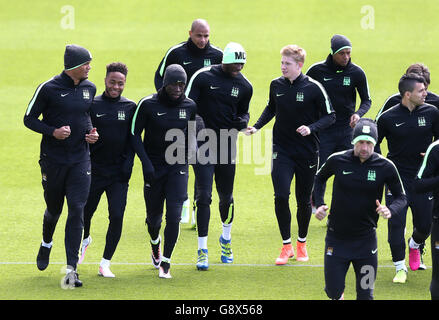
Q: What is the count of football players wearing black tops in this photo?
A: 11